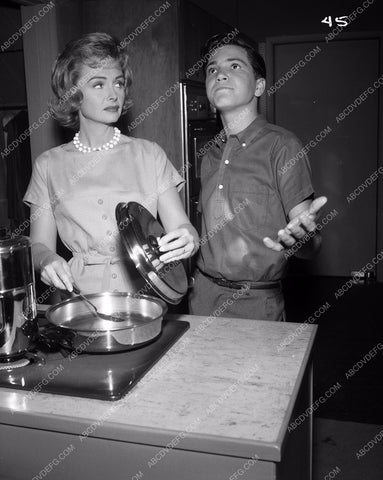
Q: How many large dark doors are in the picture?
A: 1